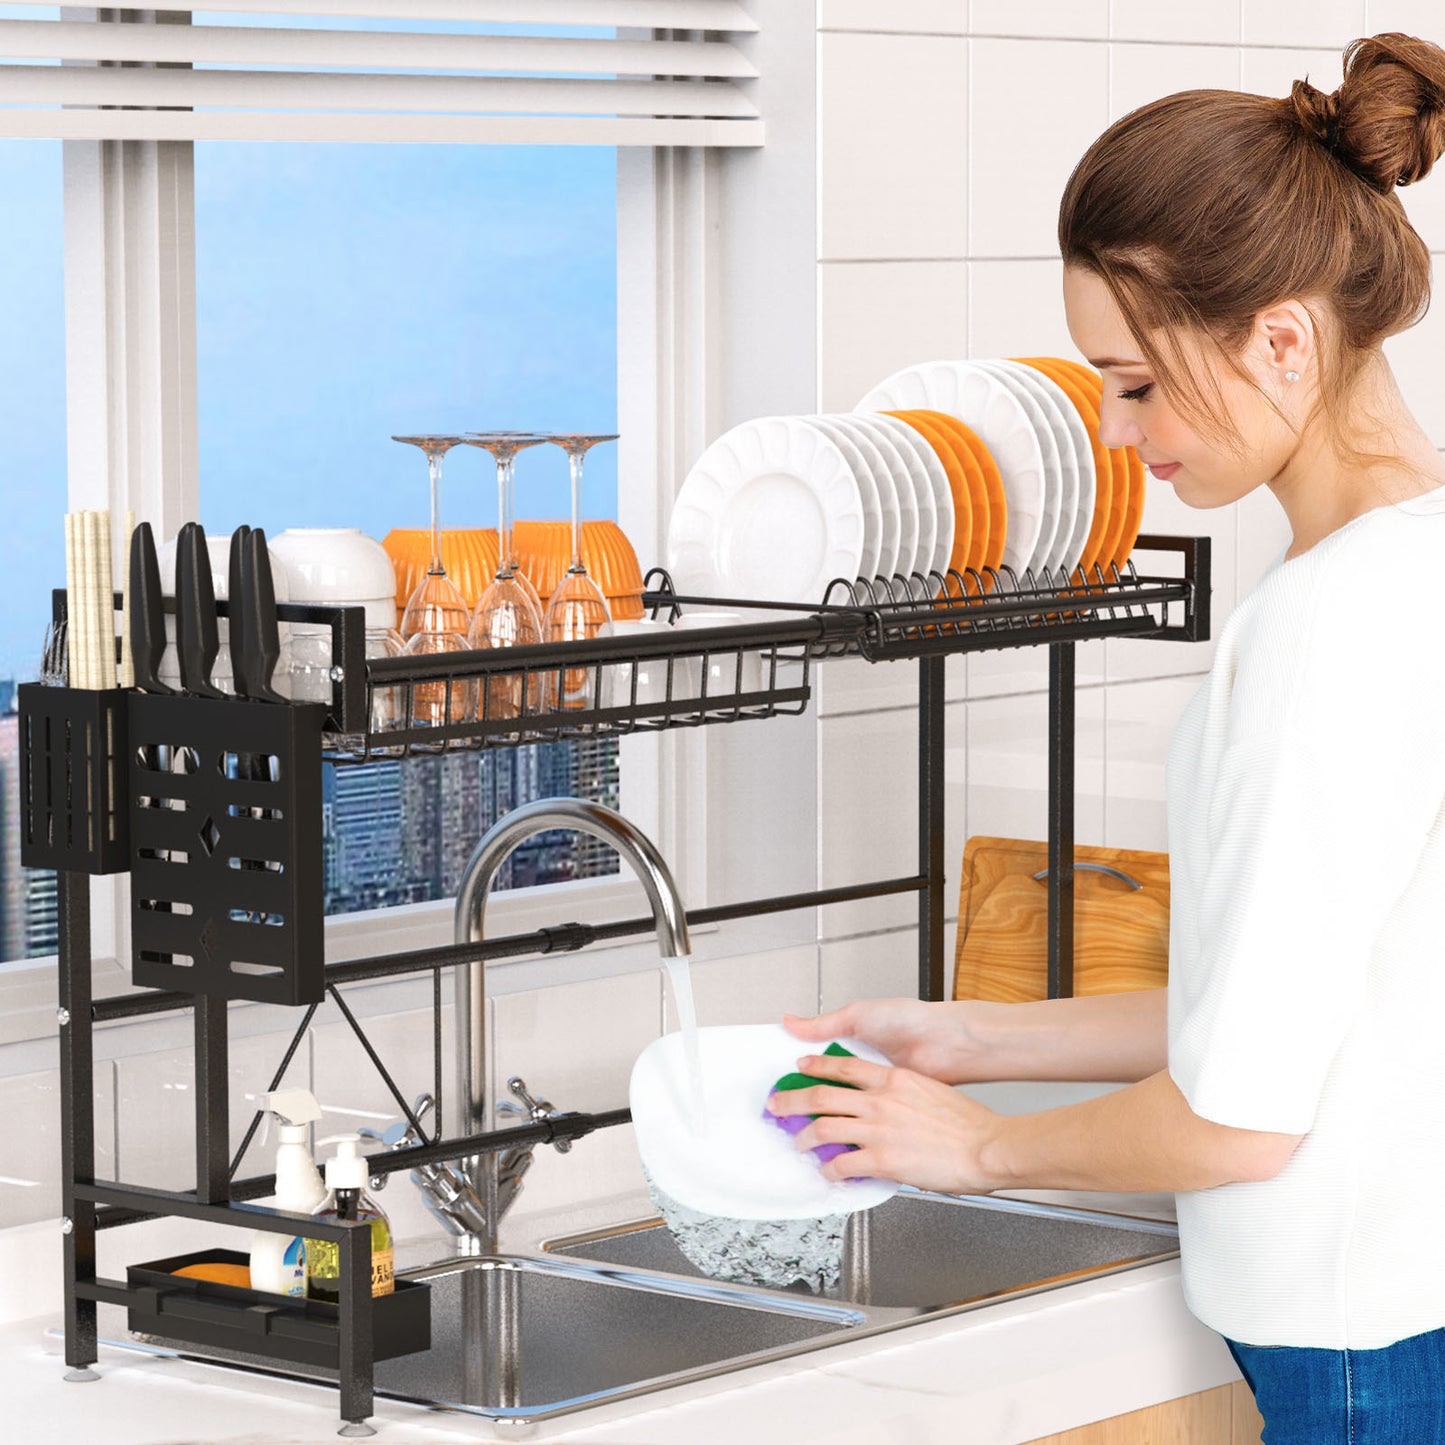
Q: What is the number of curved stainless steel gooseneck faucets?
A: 1